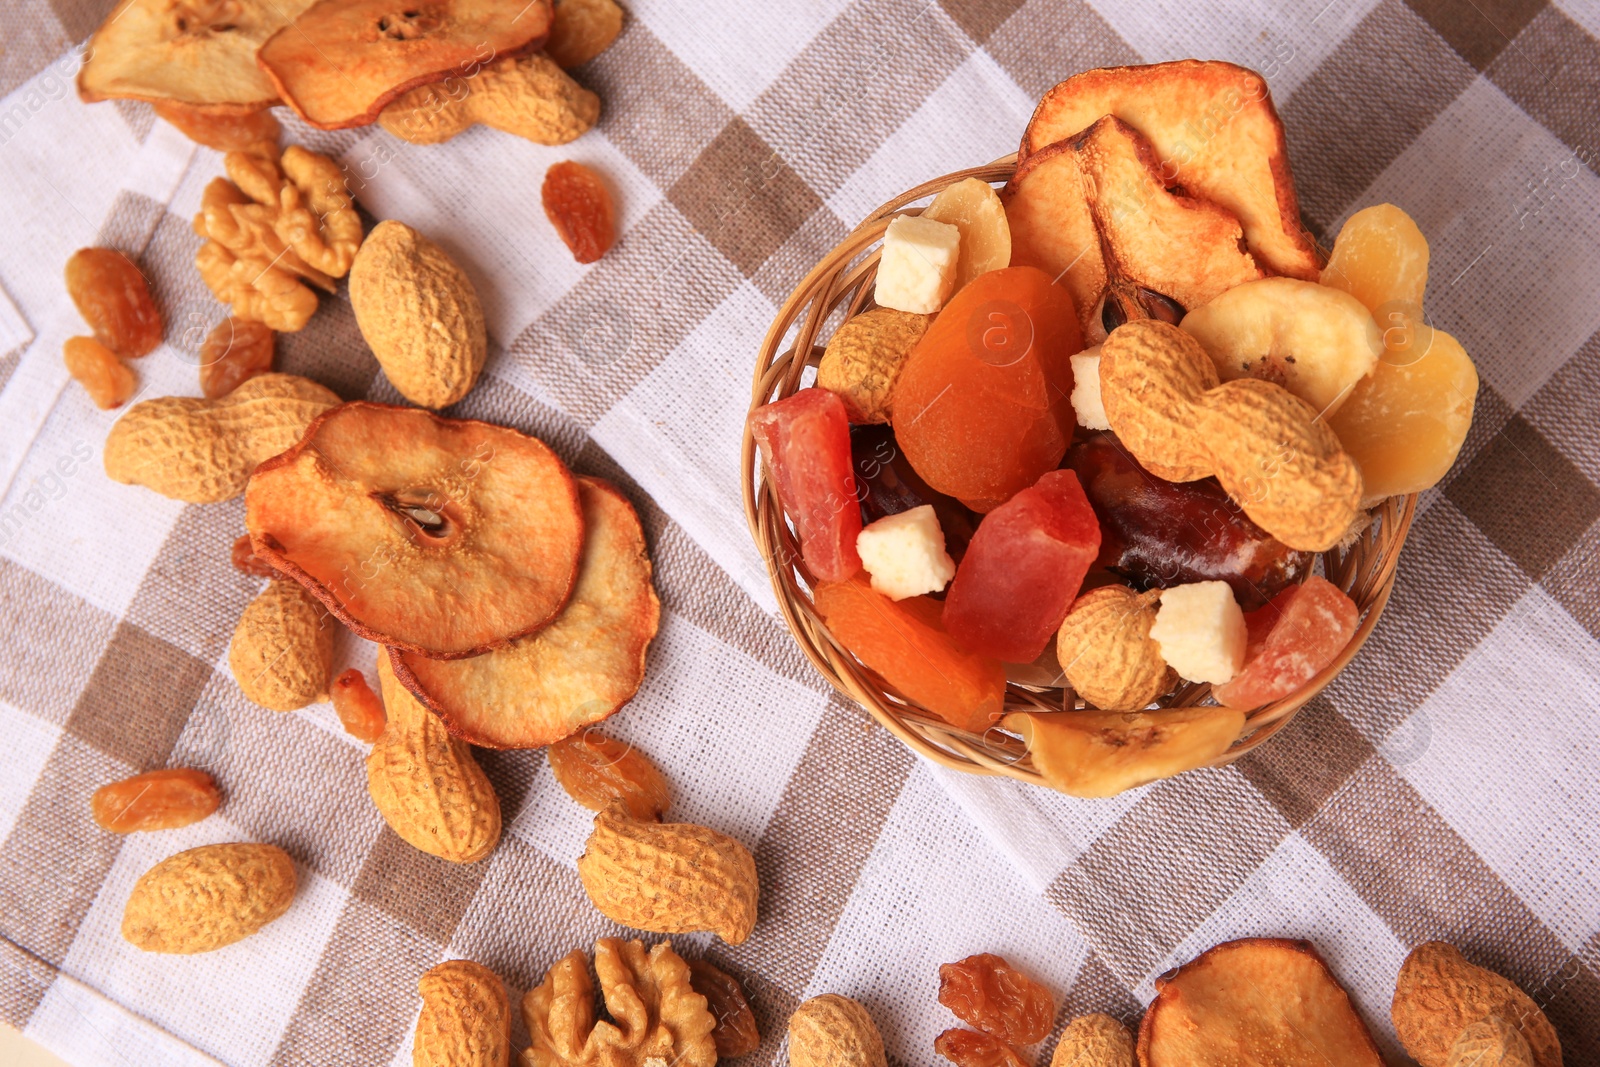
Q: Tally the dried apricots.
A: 2